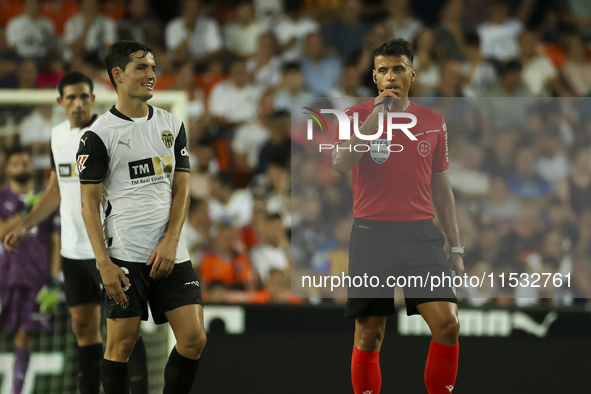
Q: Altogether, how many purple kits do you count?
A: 1